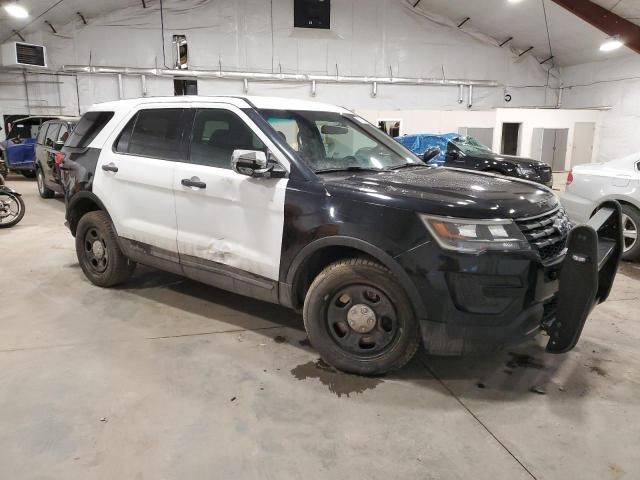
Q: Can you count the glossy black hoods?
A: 2